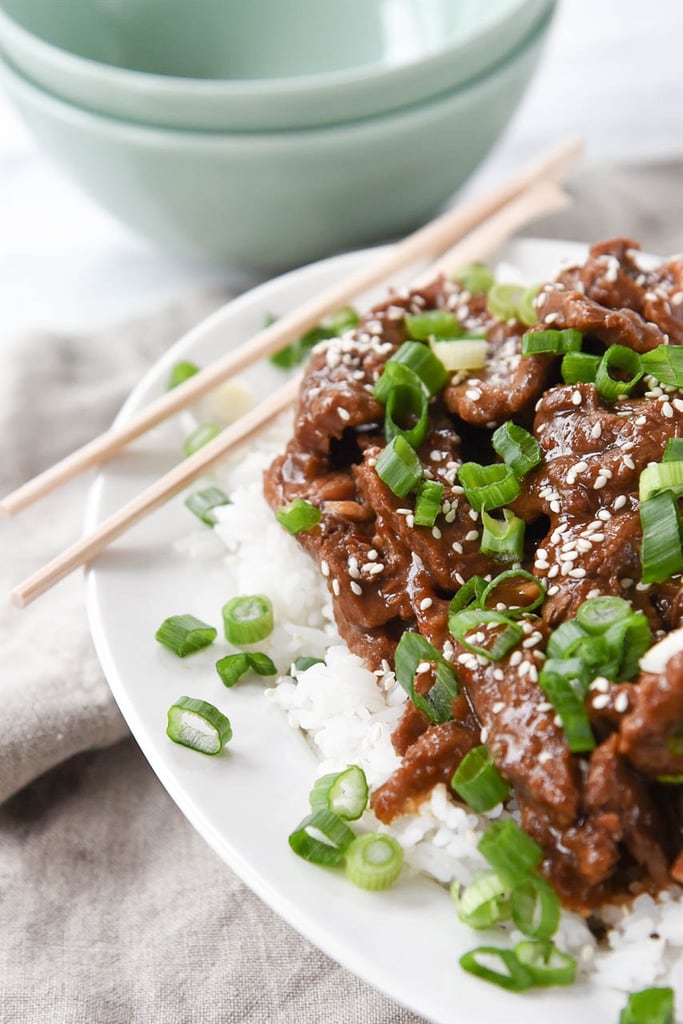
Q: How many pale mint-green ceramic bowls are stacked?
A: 2